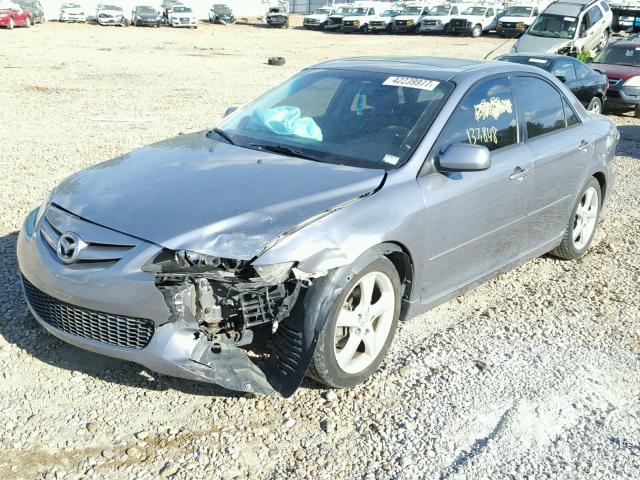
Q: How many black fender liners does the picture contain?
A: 1